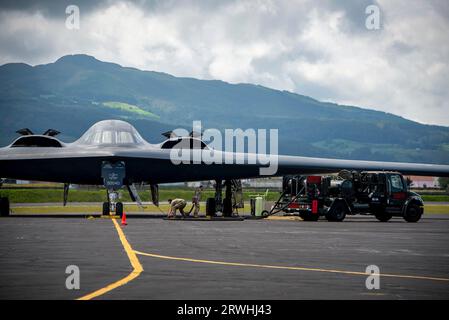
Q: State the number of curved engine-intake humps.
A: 2